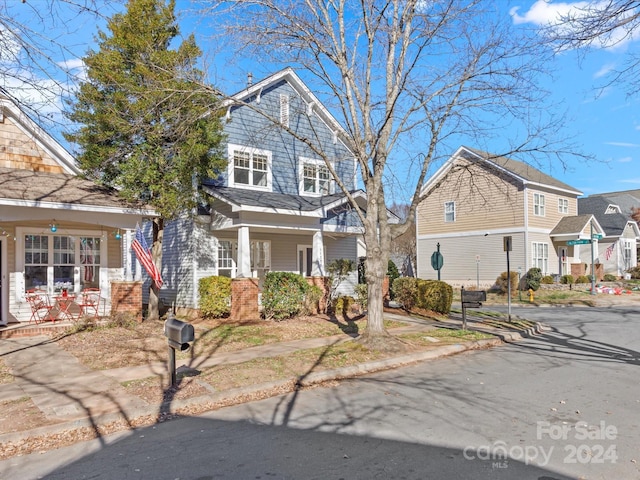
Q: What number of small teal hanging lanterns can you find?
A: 2